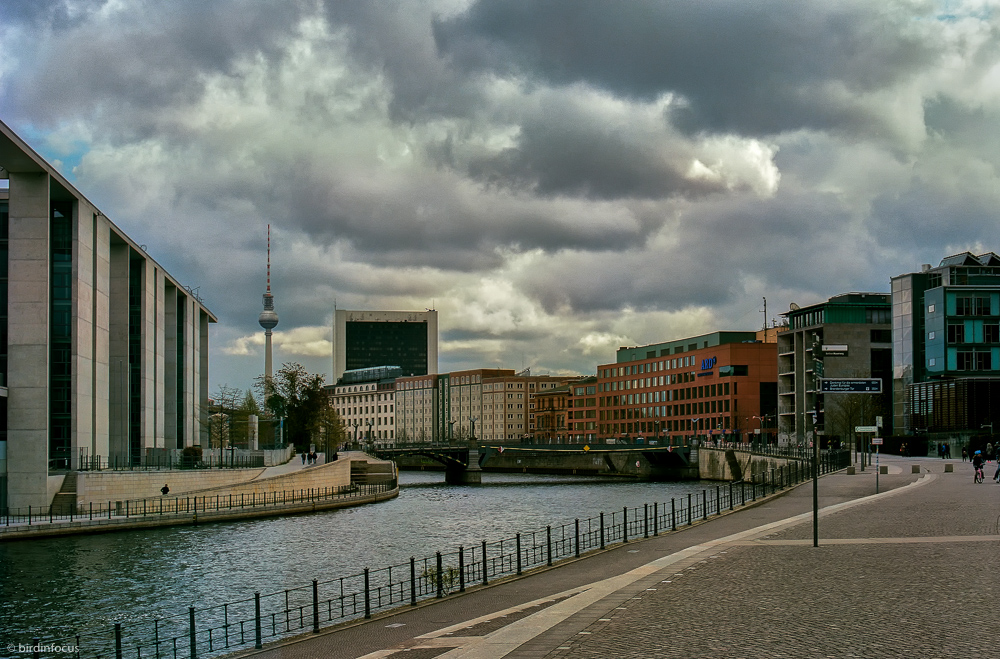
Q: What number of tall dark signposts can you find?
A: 1